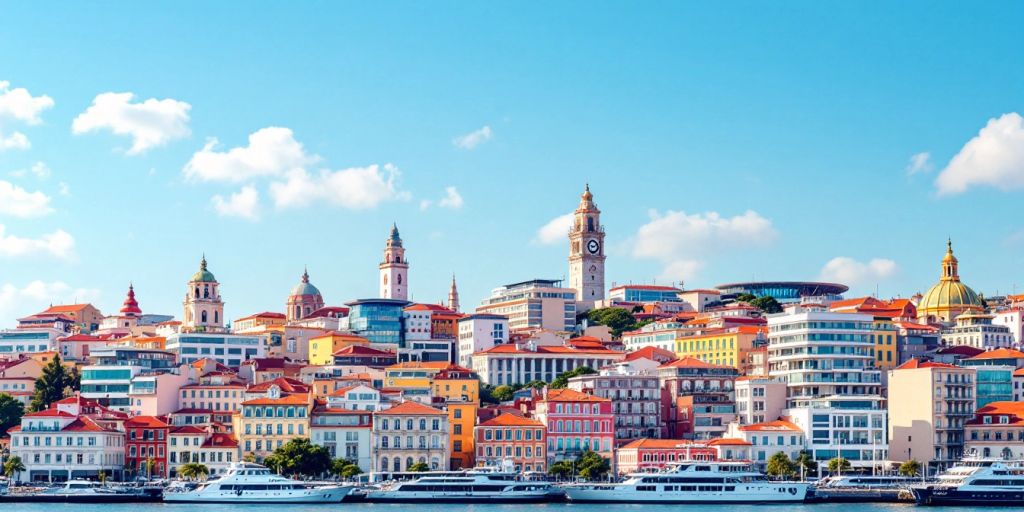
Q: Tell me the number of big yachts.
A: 4